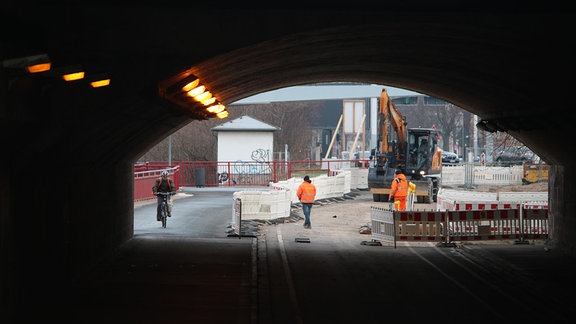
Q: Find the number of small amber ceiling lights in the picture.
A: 9